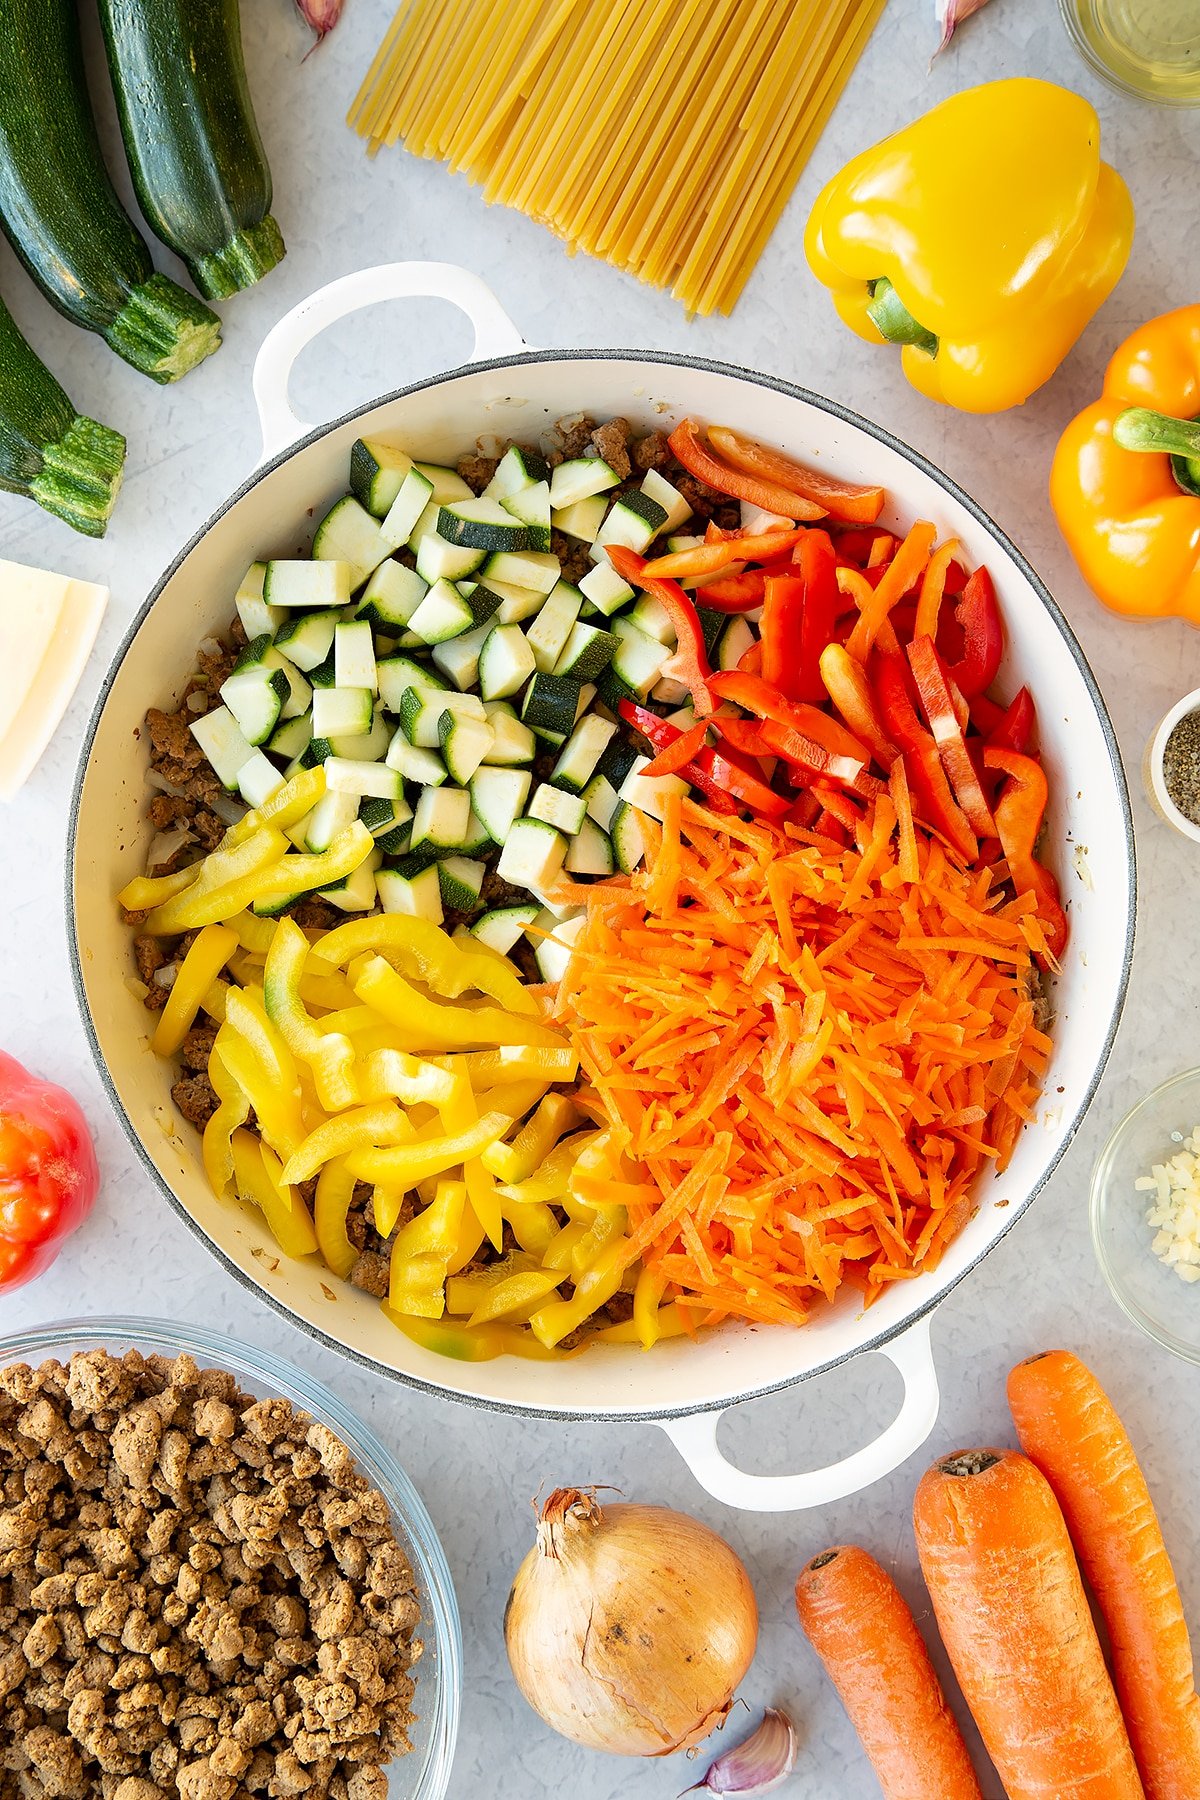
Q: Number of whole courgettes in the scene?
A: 3